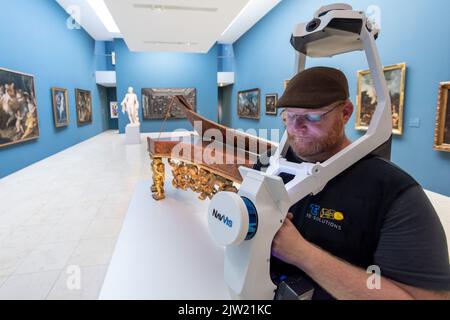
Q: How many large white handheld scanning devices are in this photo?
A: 1